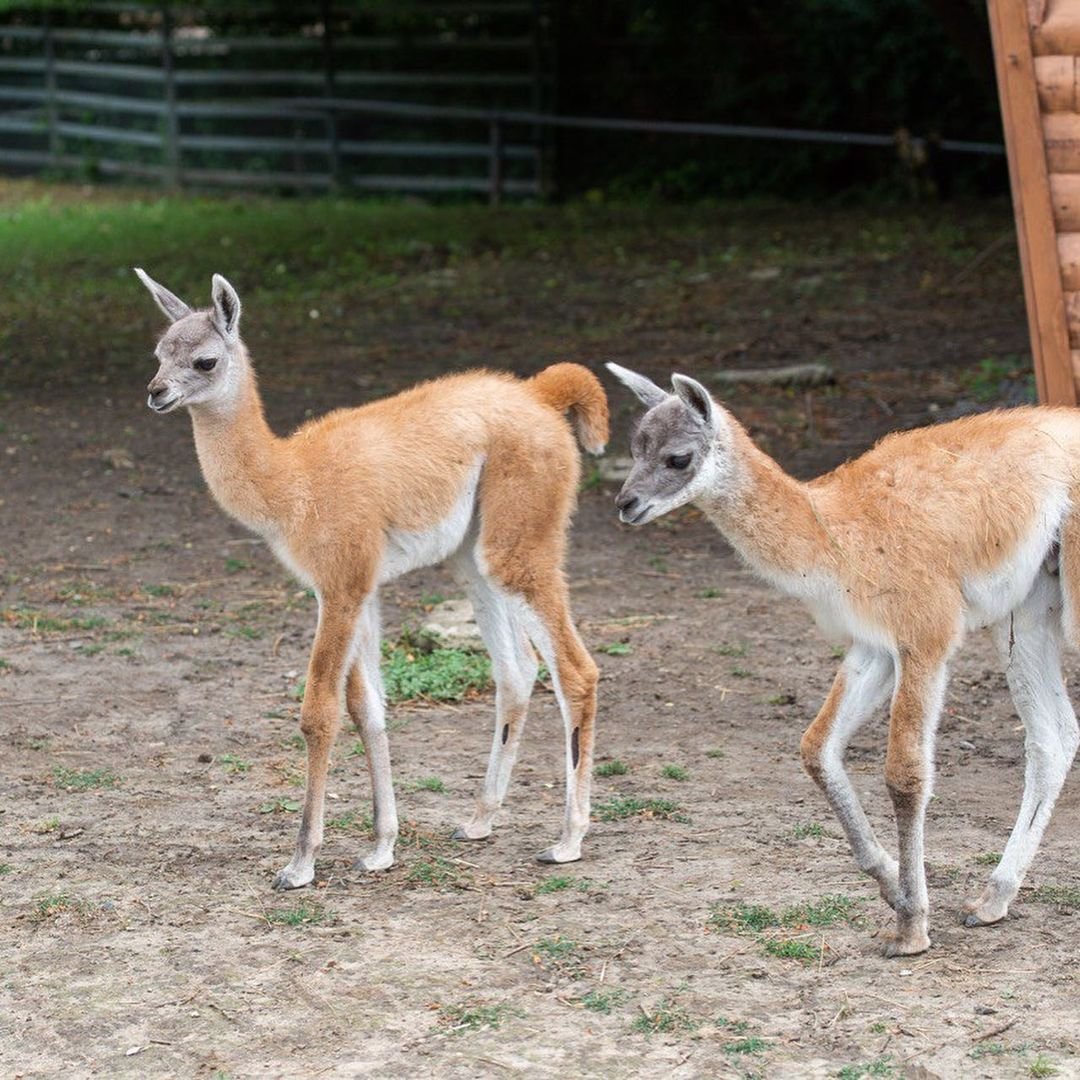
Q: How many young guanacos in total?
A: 2